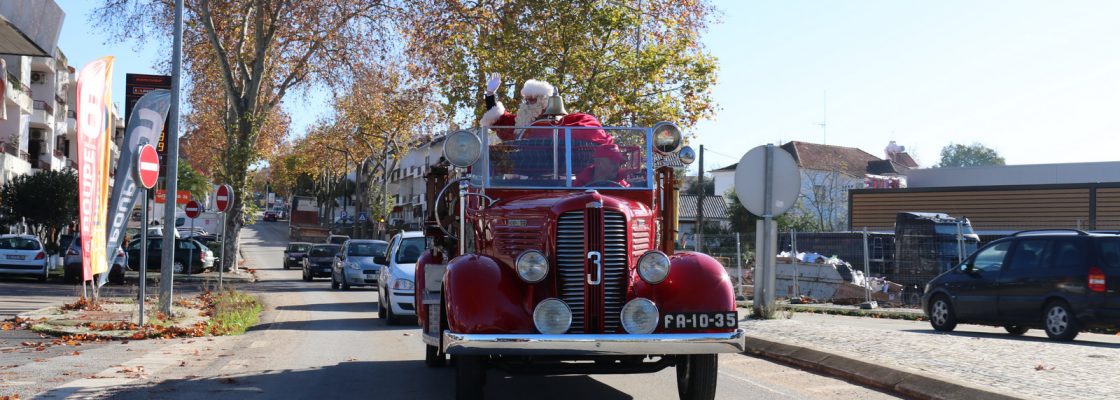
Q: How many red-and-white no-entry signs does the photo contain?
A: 3